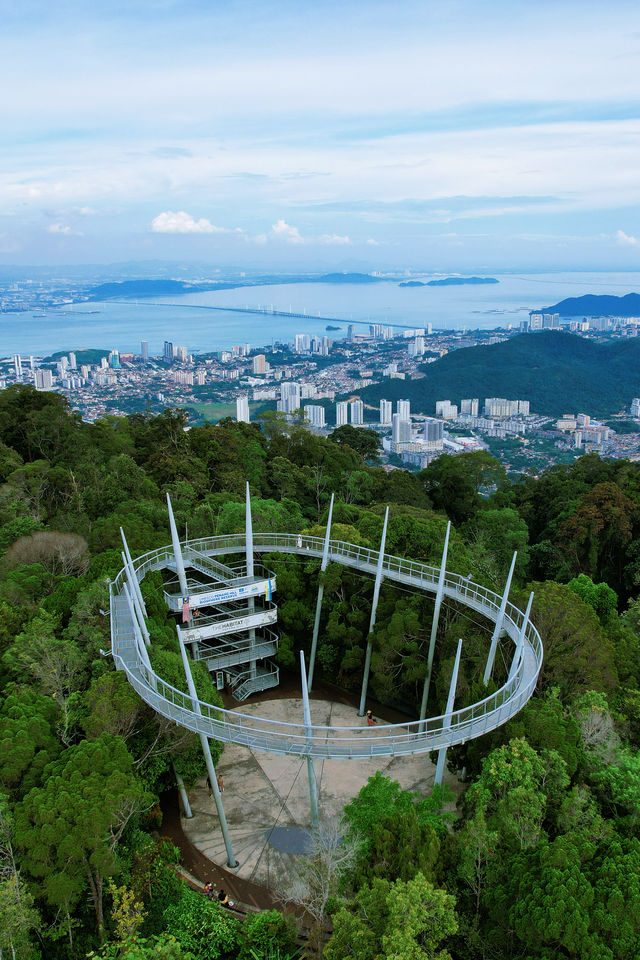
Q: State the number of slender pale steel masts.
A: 13